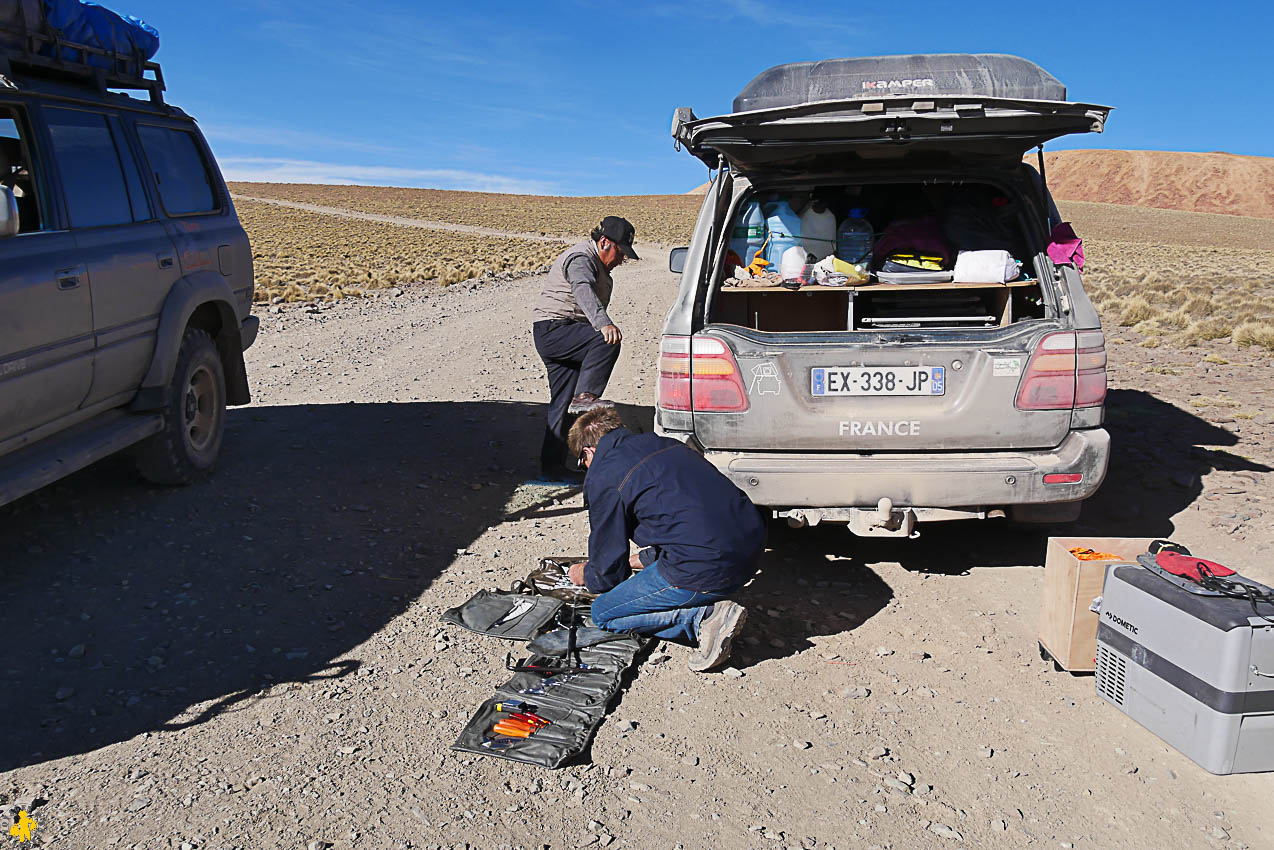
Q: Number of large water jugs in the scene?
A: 4